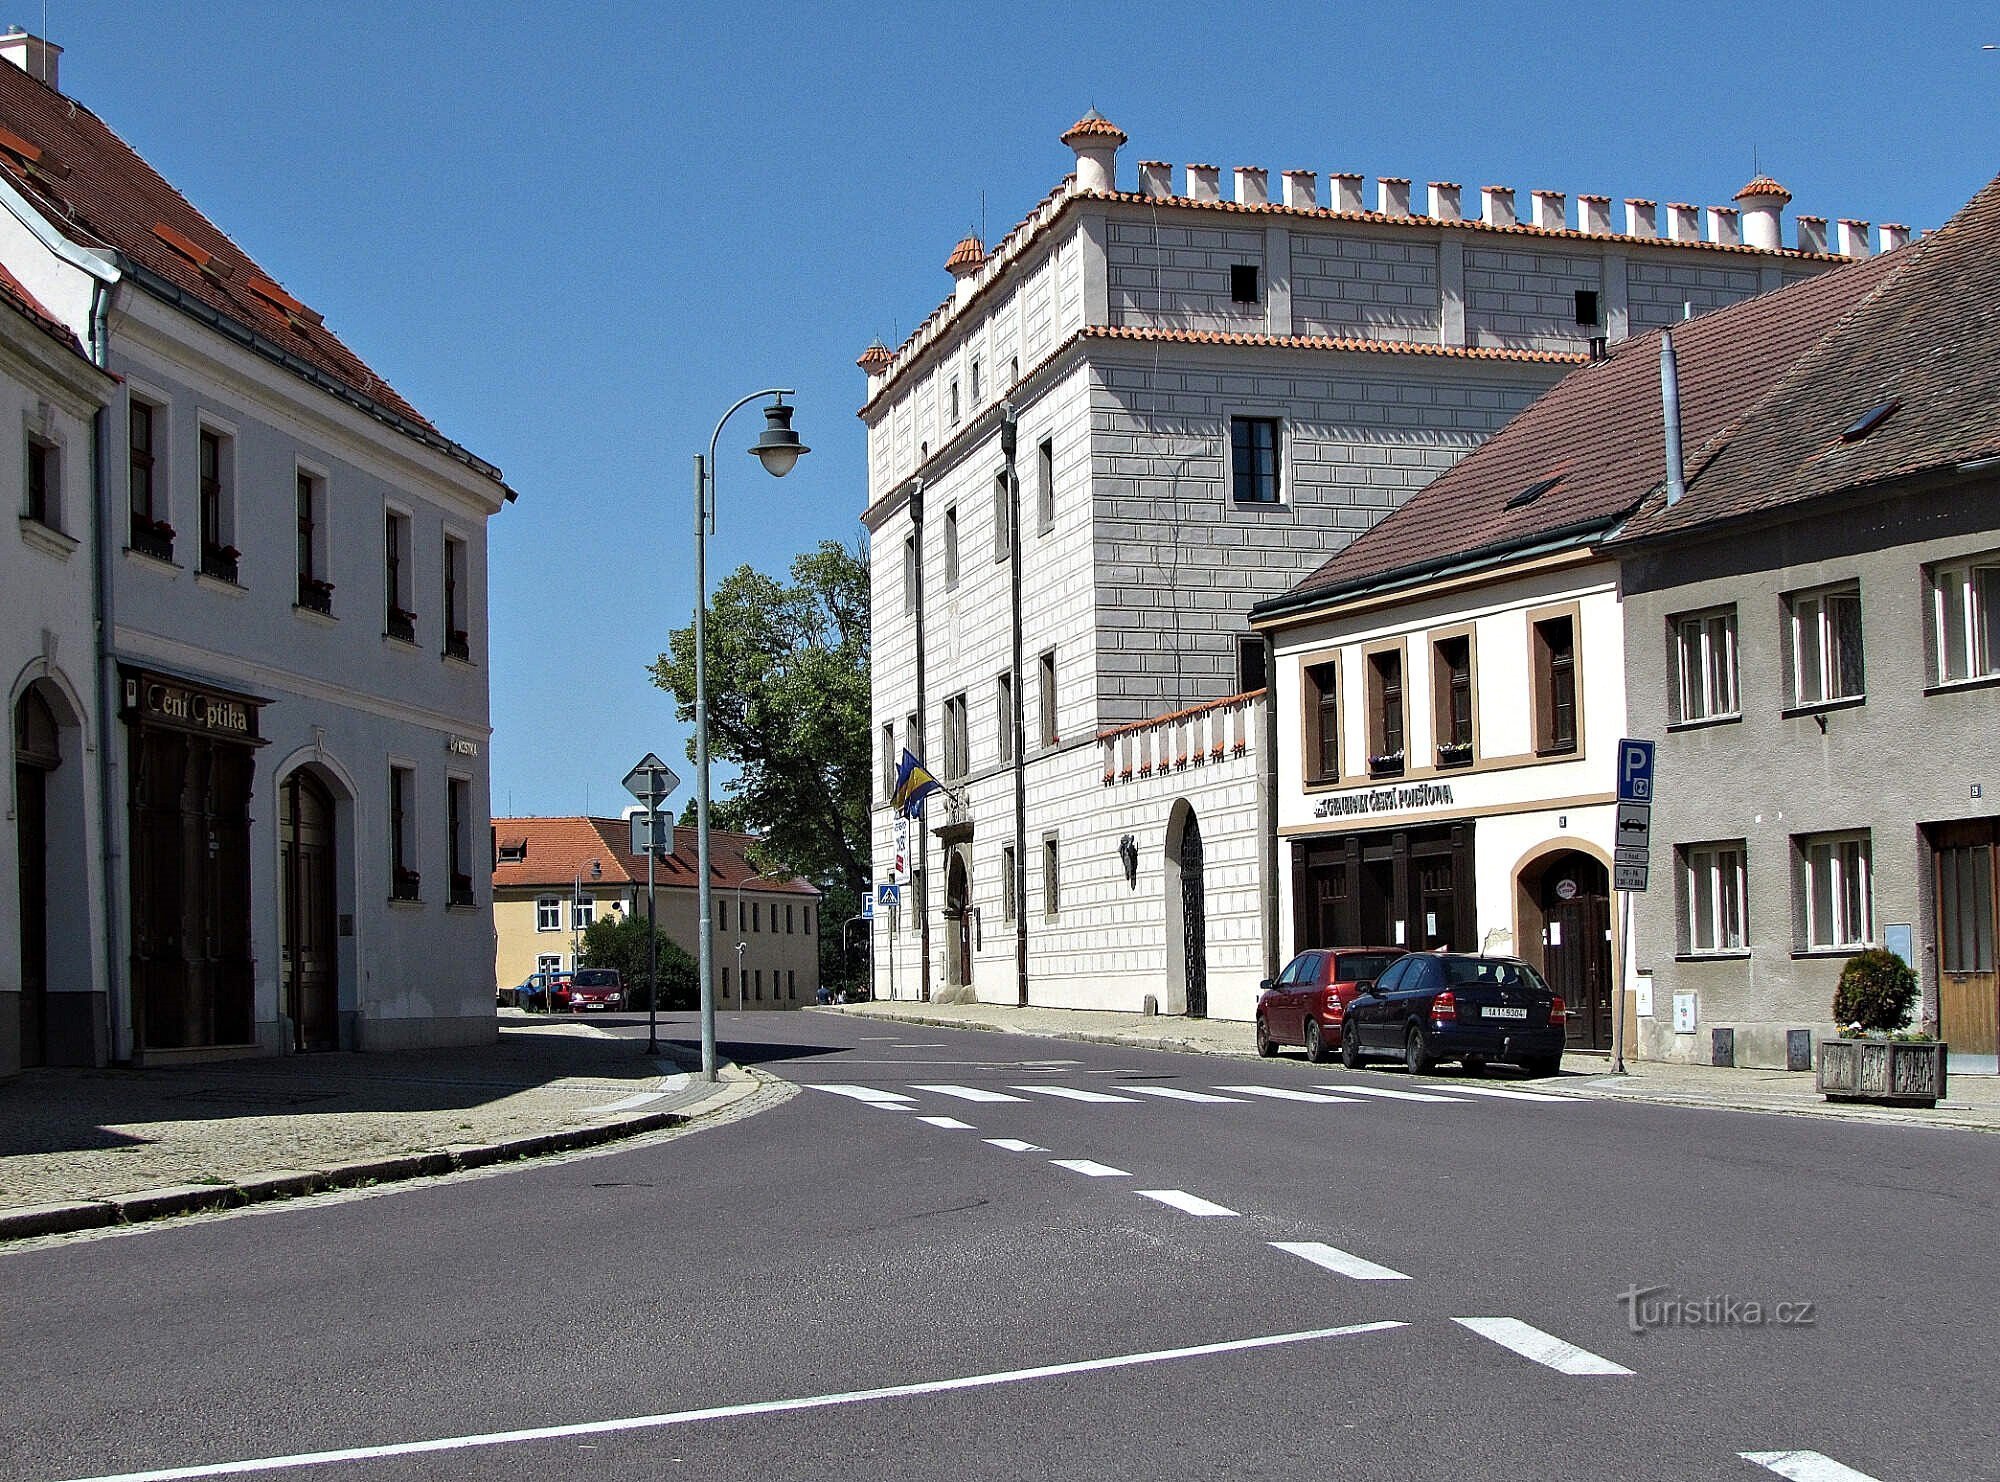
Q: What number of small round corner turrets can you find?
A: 4